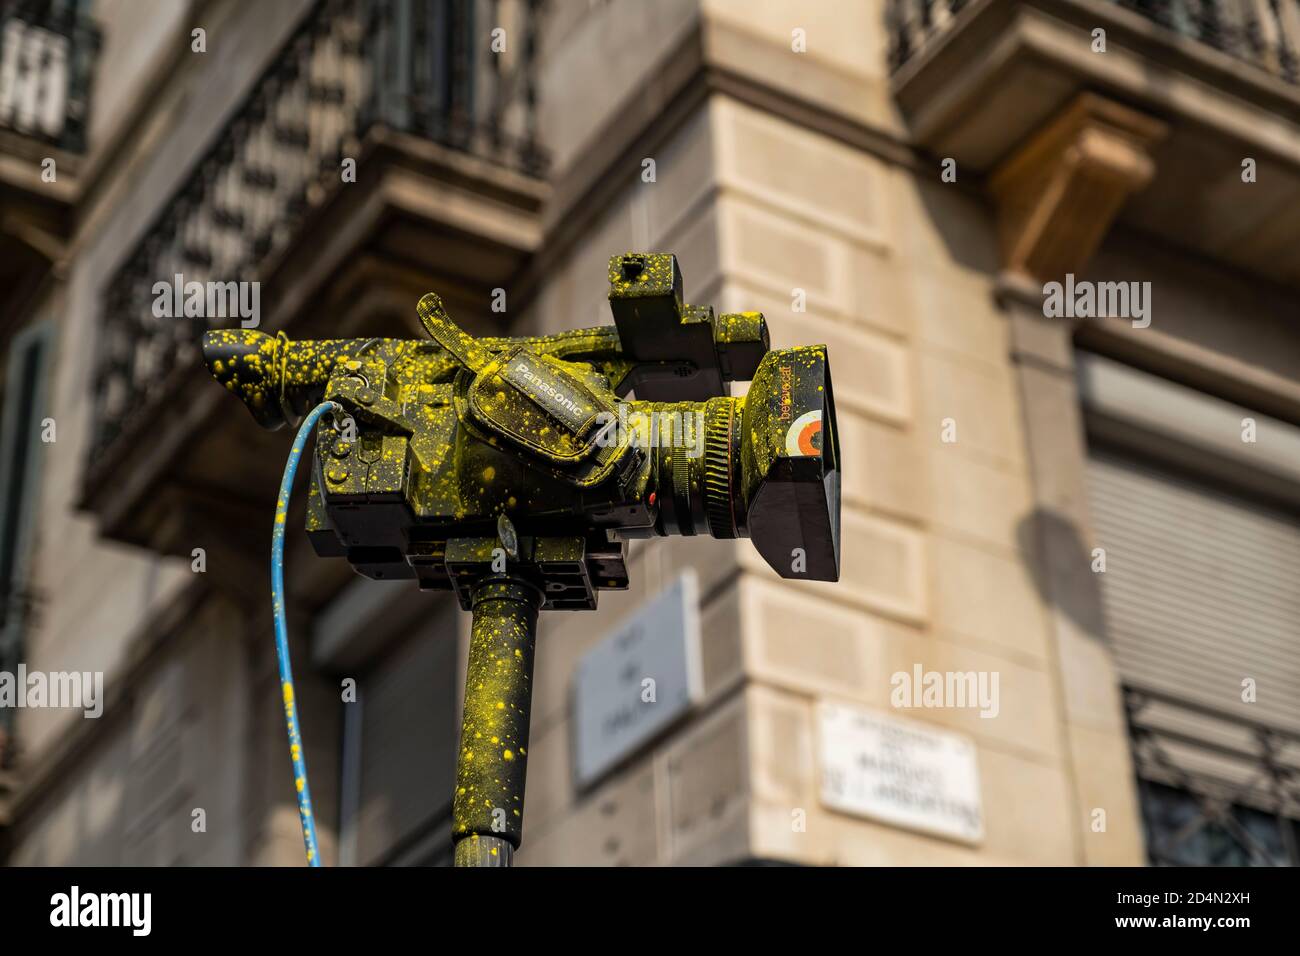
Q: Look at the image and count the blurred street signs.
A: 2